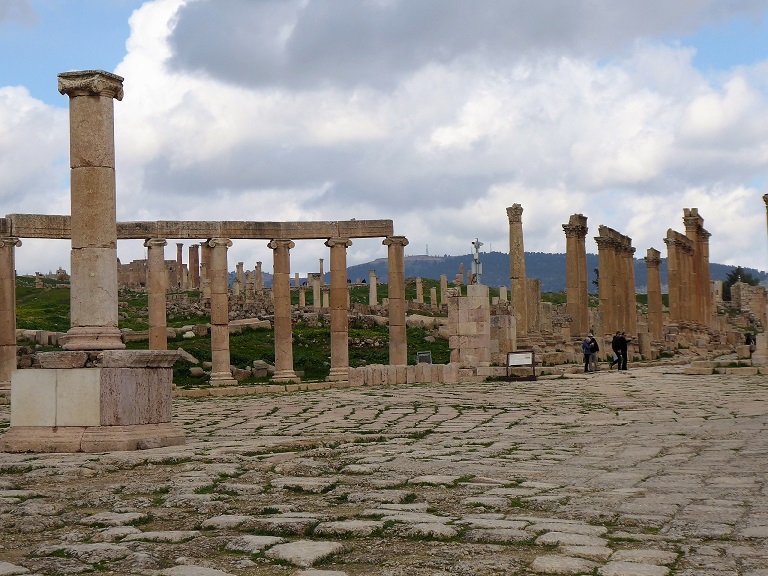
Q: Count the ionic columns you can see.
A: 7